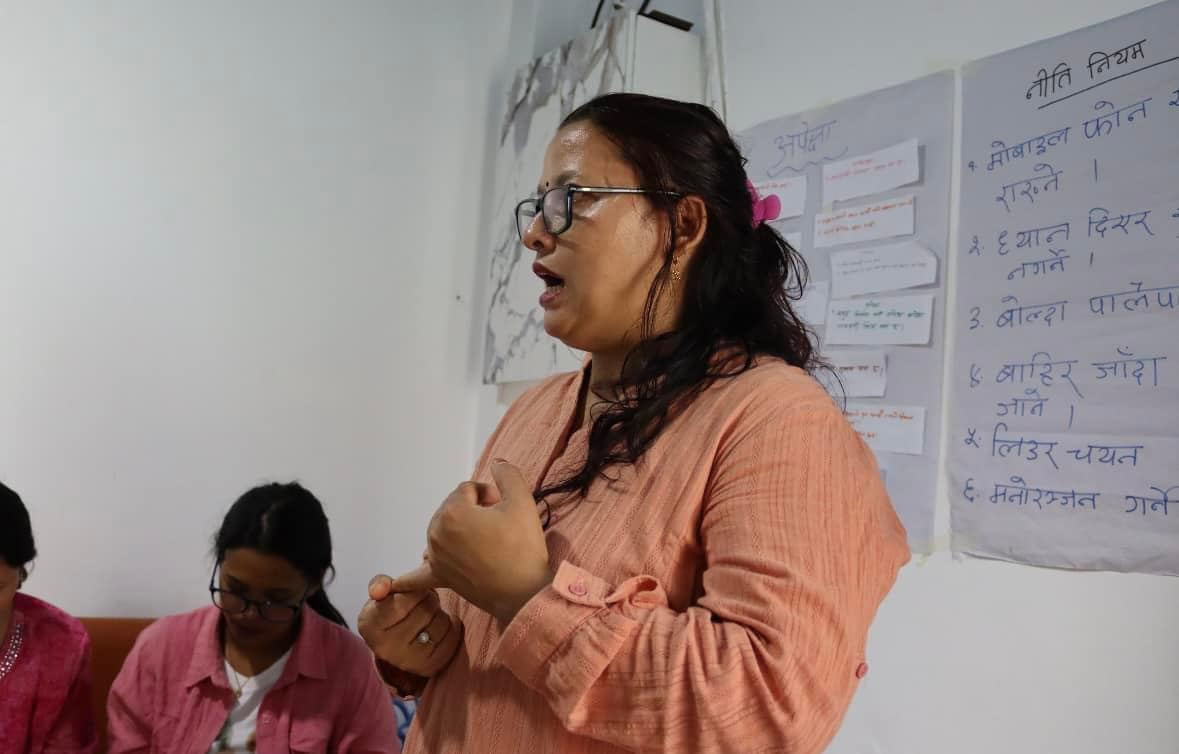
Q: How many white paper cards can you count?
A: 9